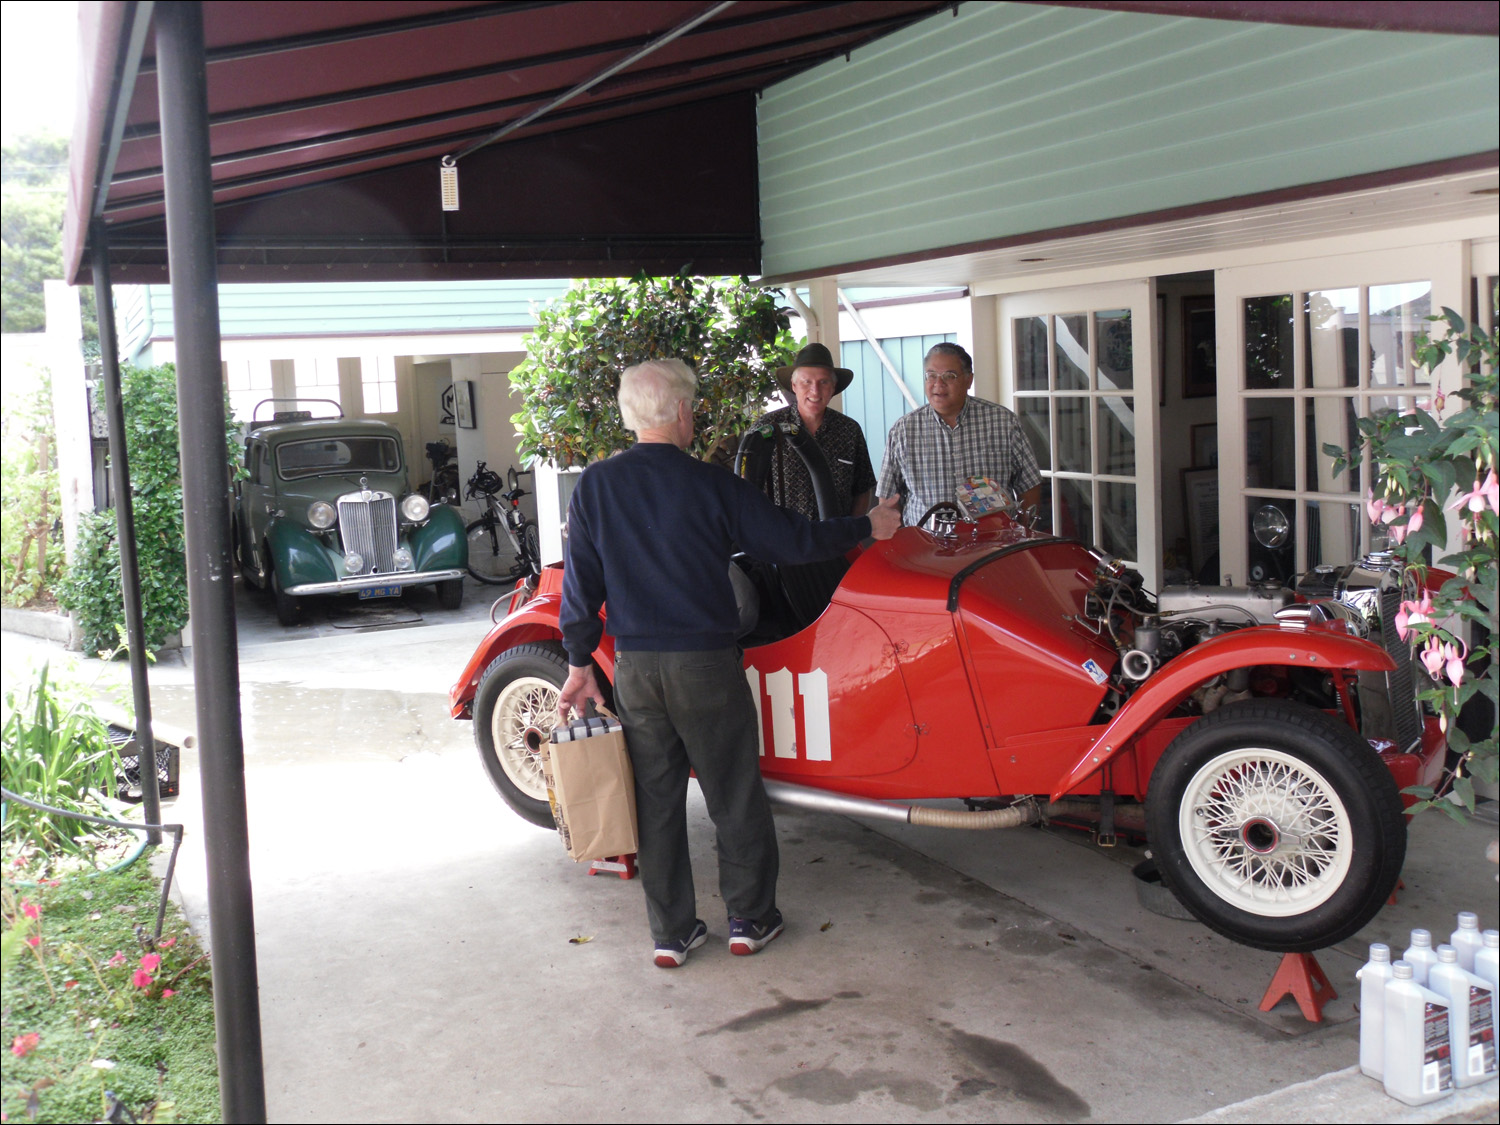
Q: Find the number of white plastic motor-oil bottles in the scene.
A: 6